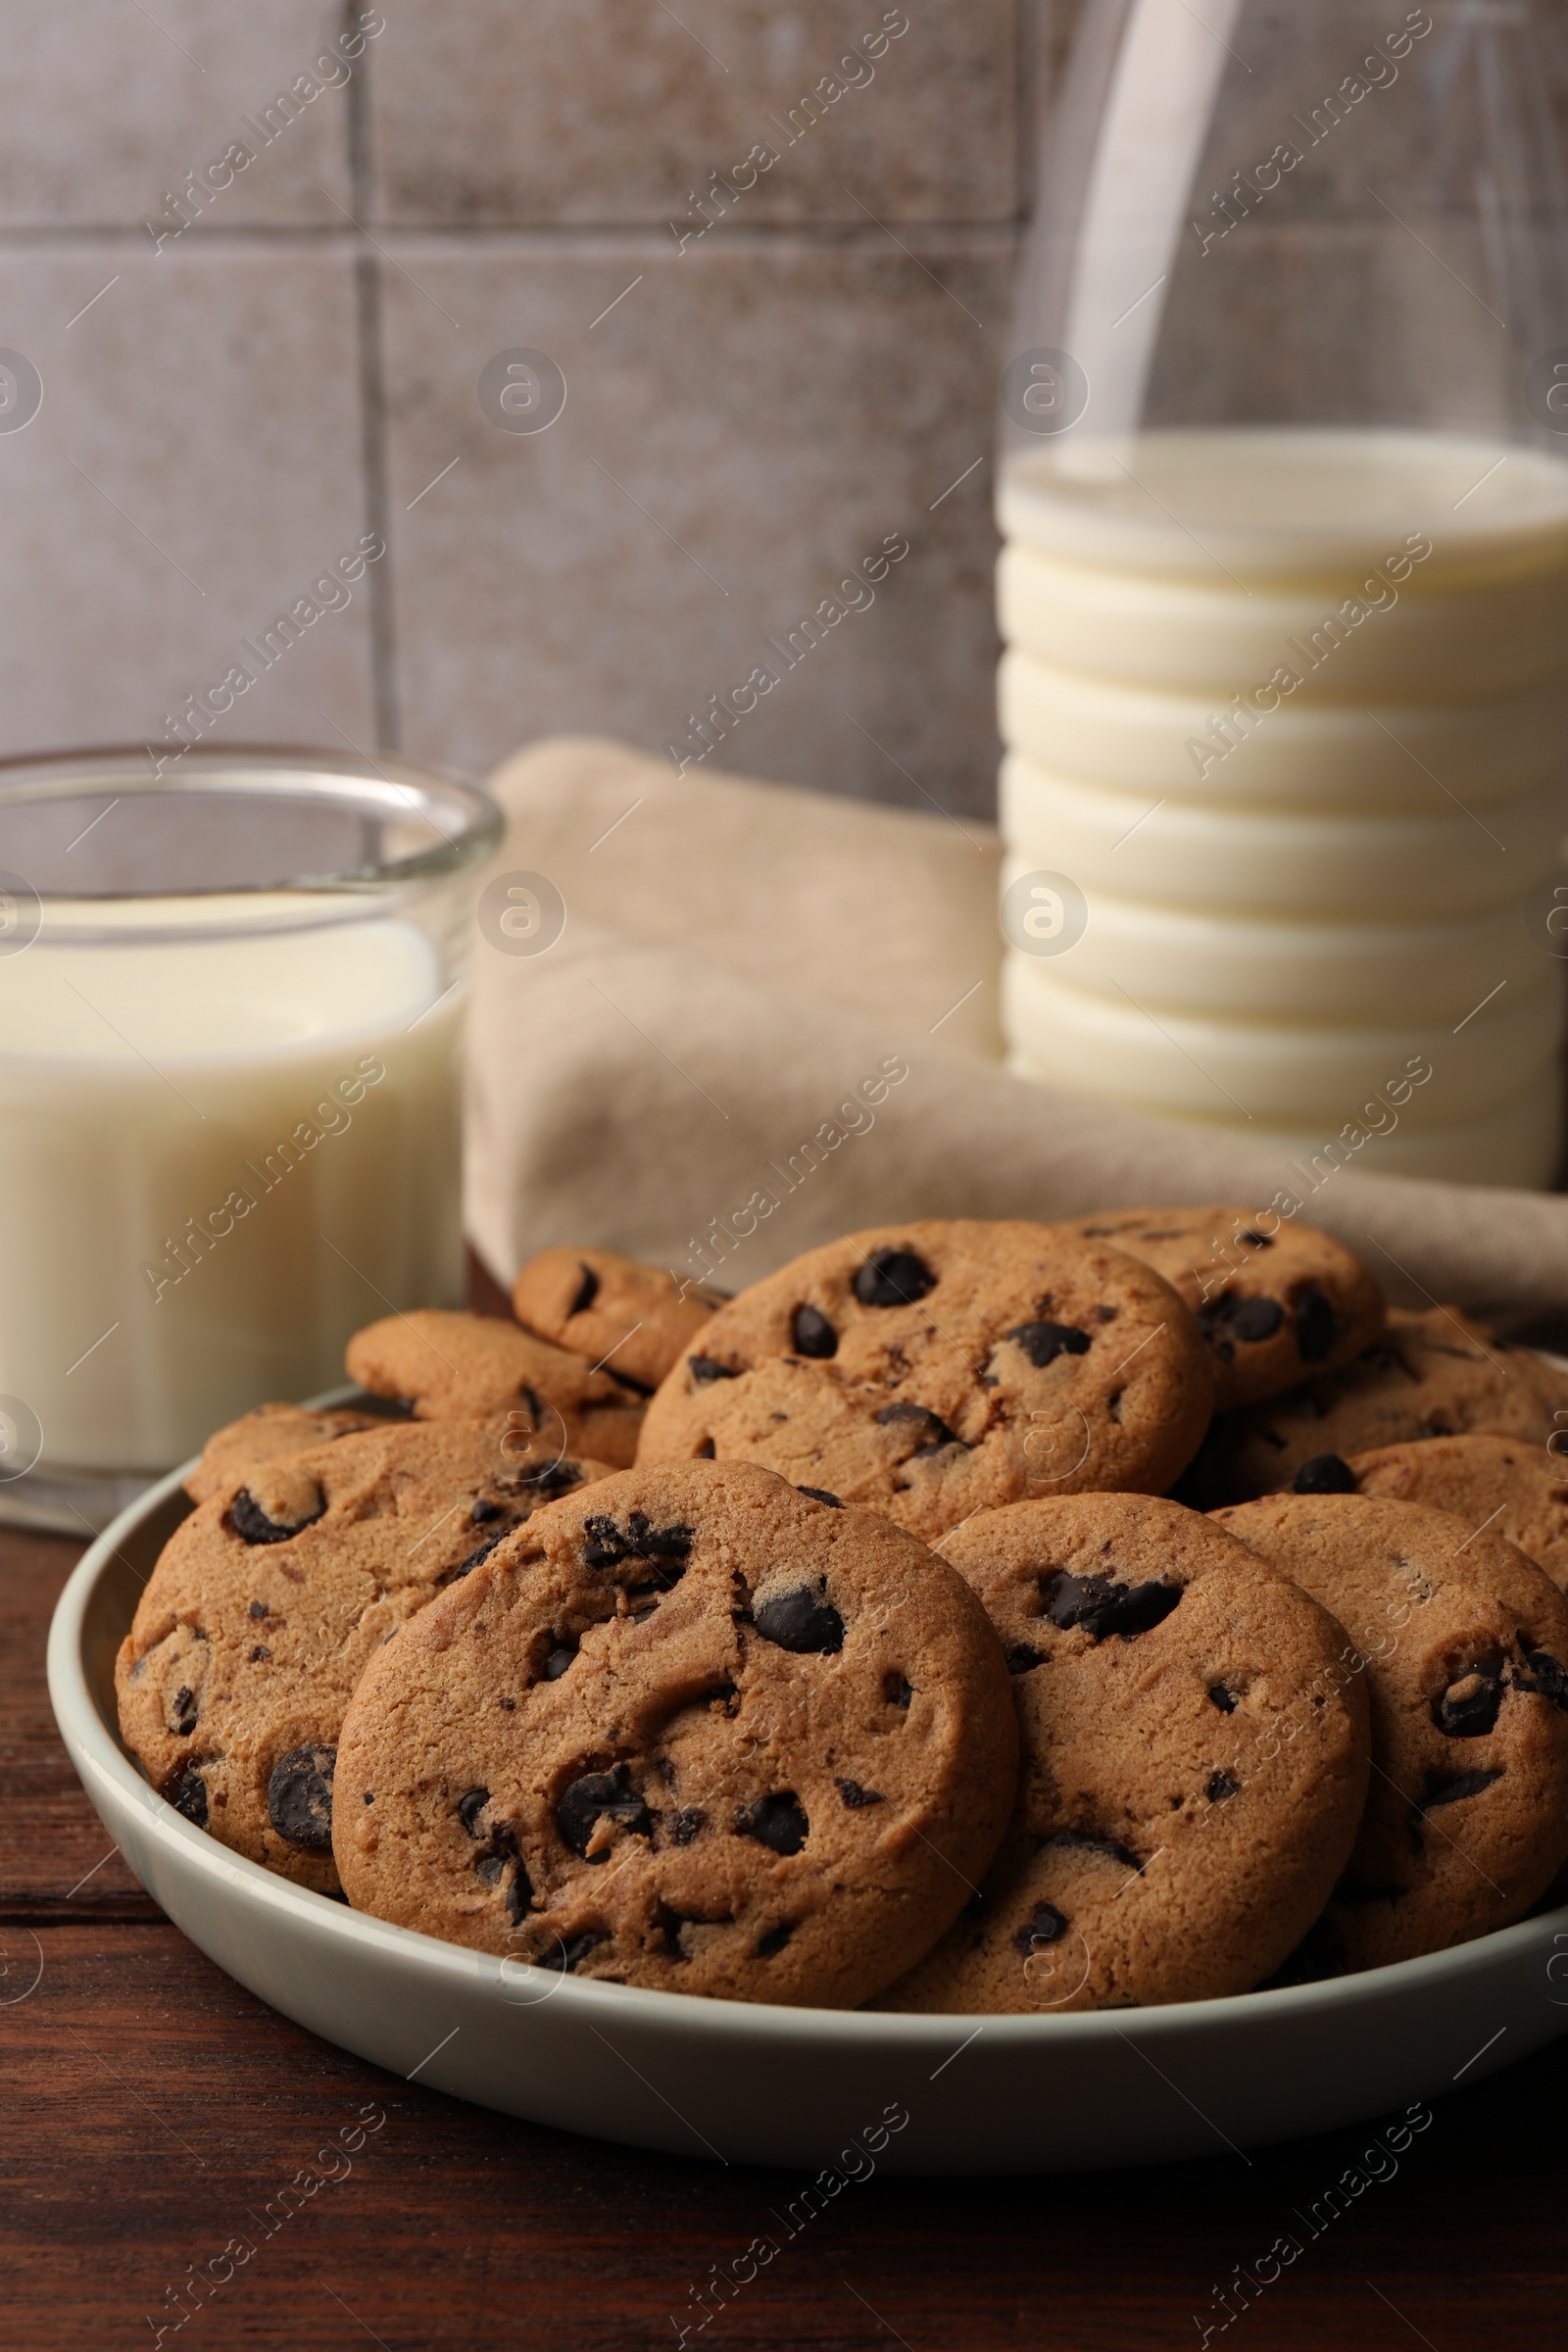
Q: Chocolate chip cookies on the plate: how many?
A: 11